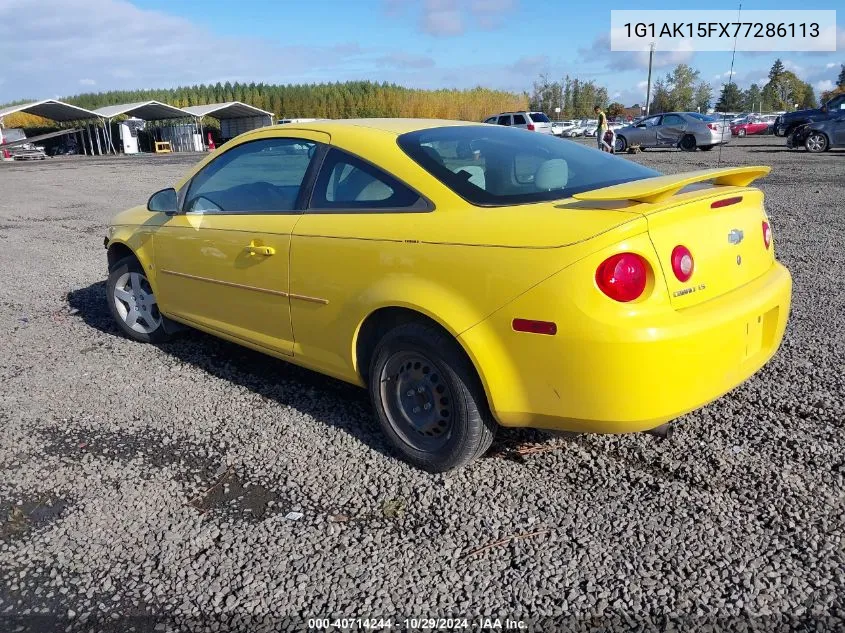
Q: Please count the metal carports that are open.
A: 3